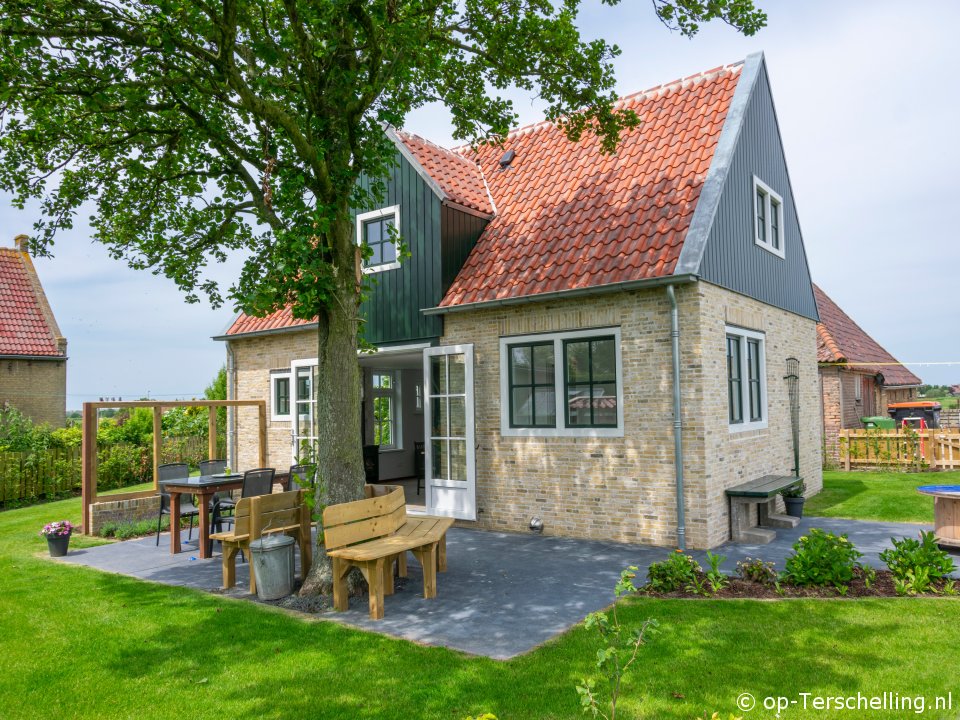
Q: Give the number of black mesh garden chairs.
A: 4